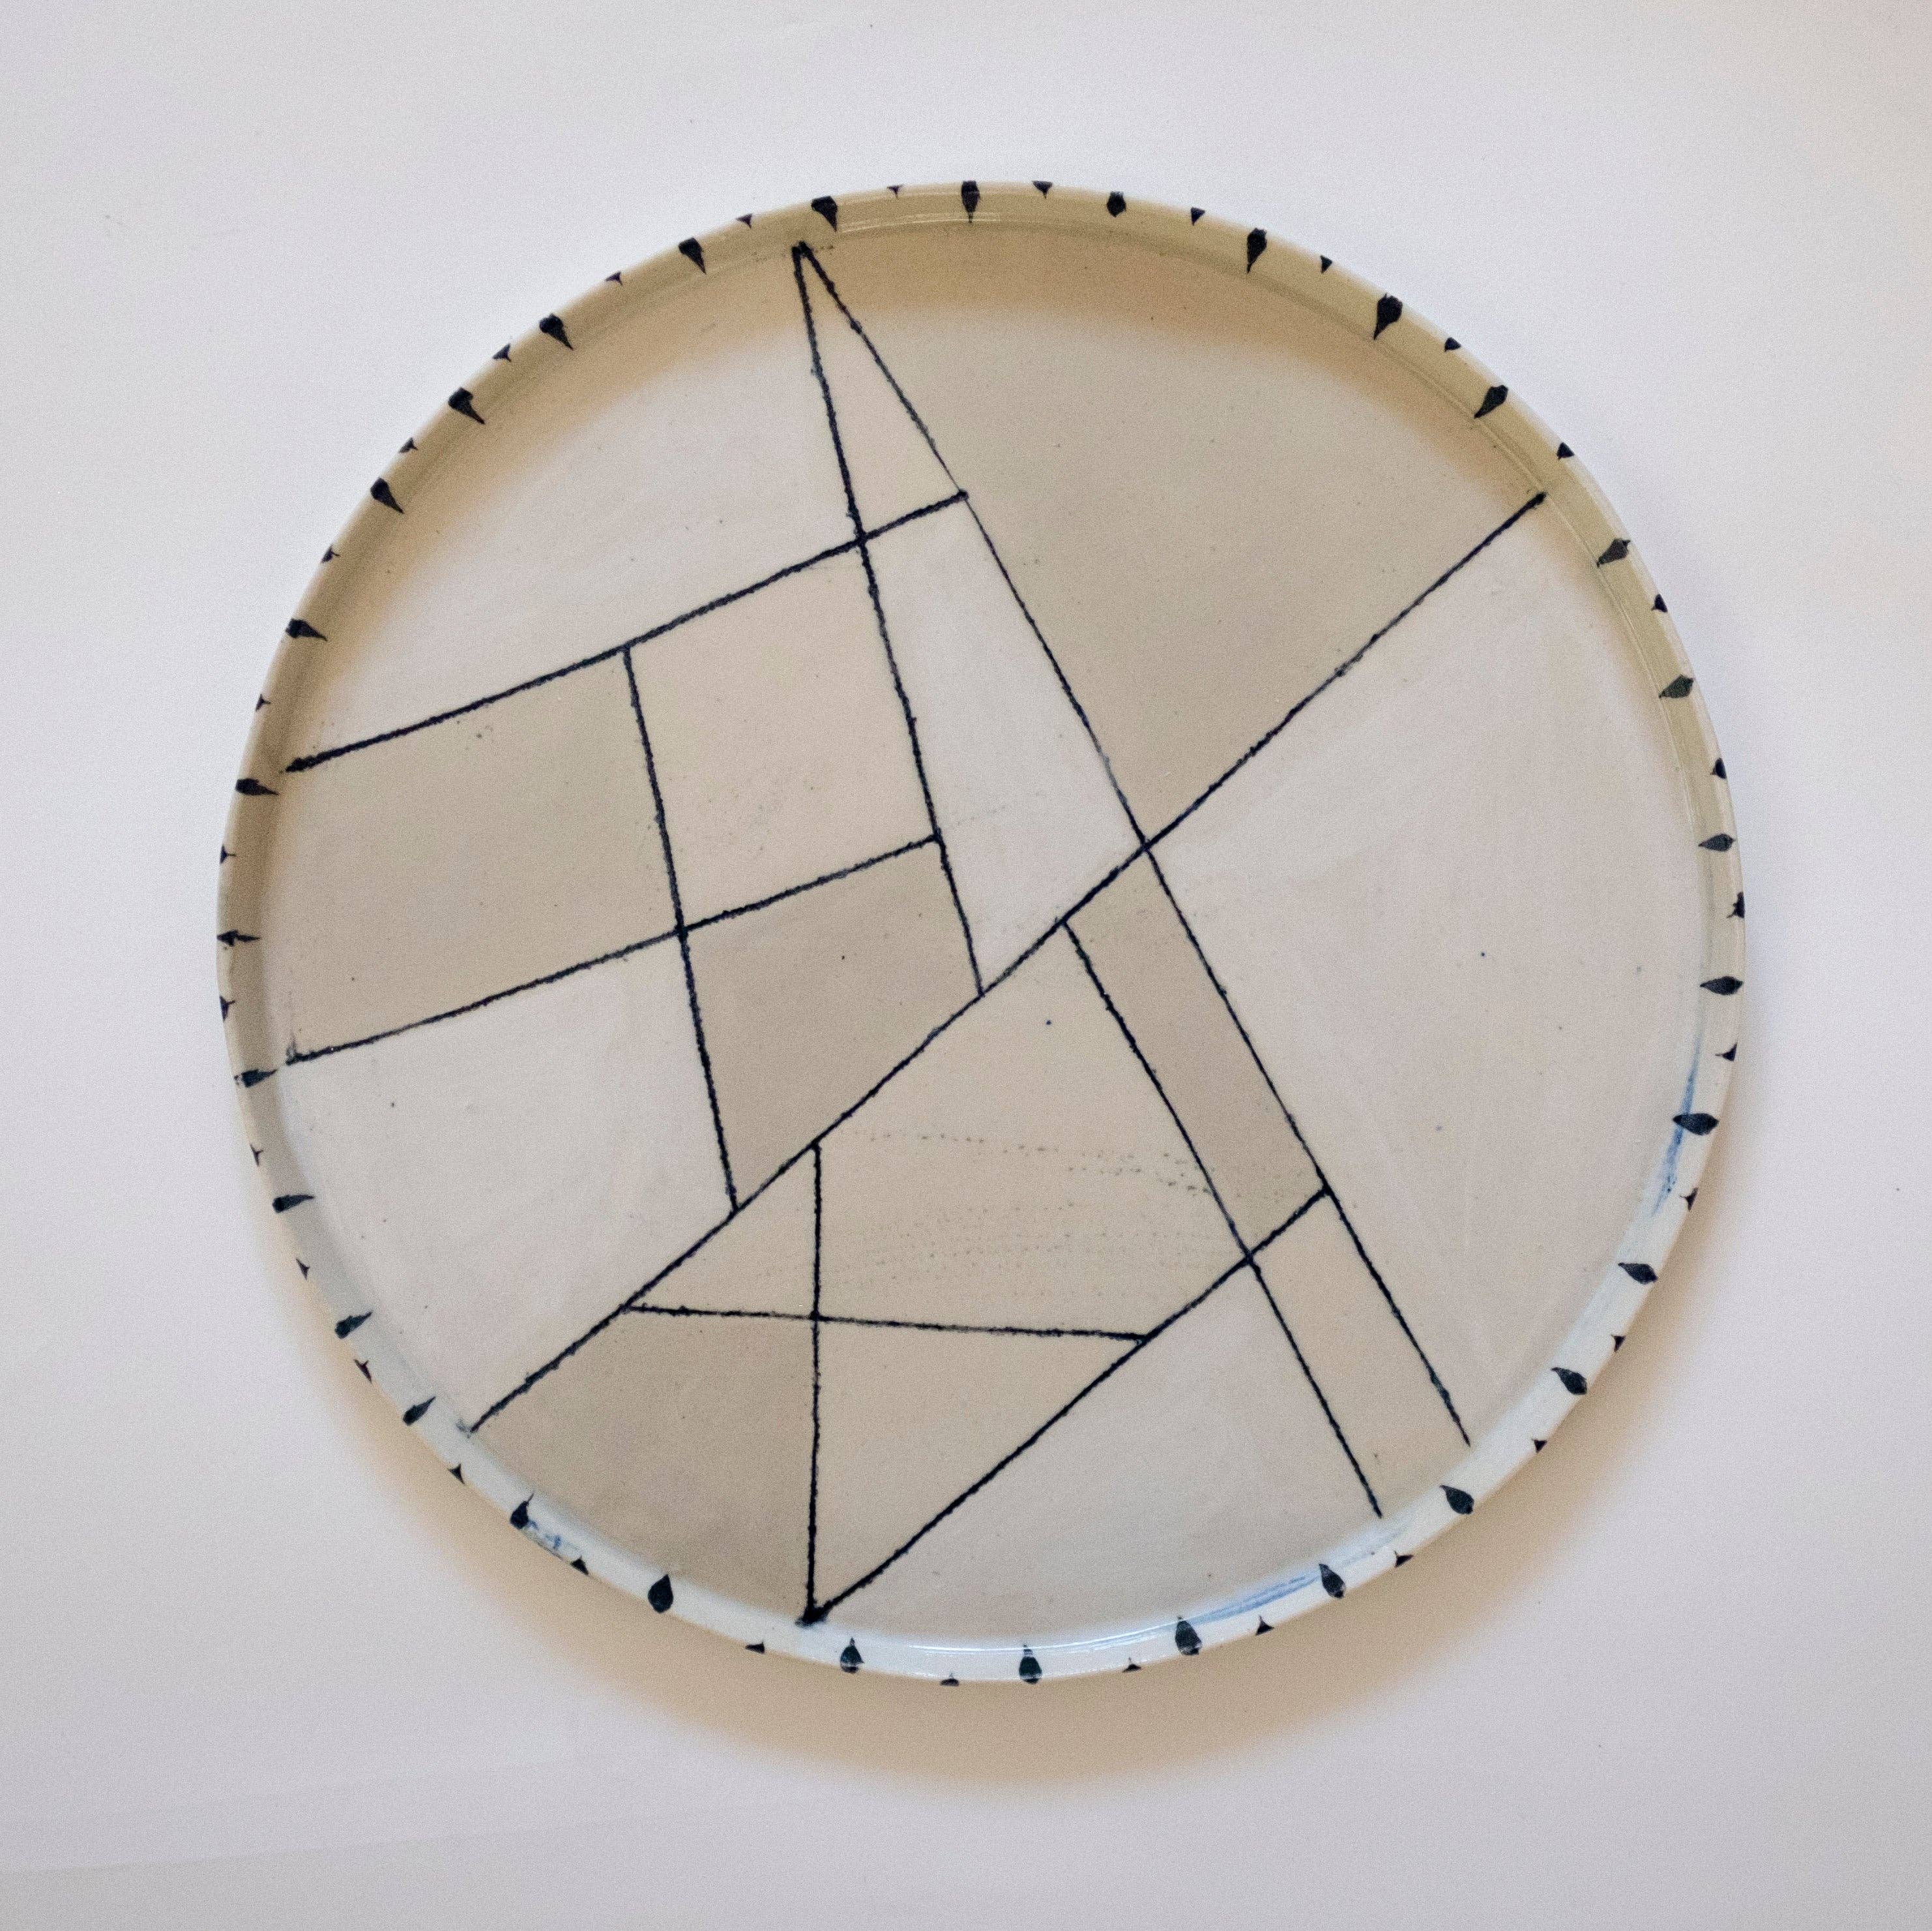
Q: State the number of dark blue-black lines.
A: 10